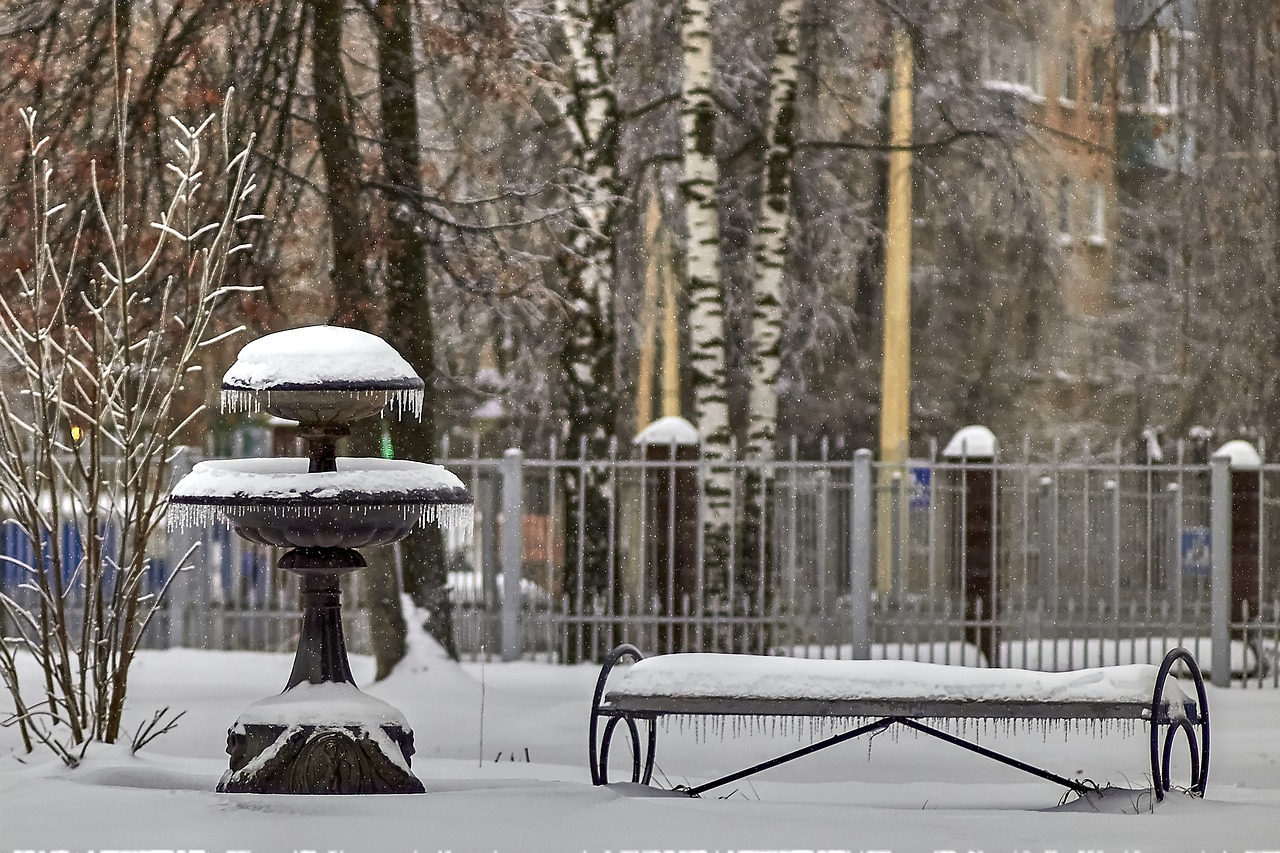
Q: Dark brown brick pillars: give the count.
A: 3